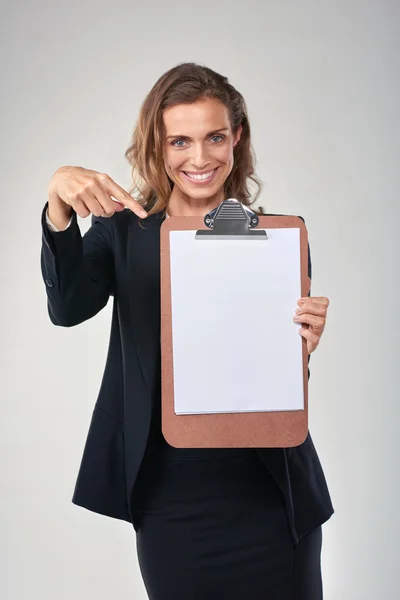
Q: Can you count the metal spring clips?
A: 1